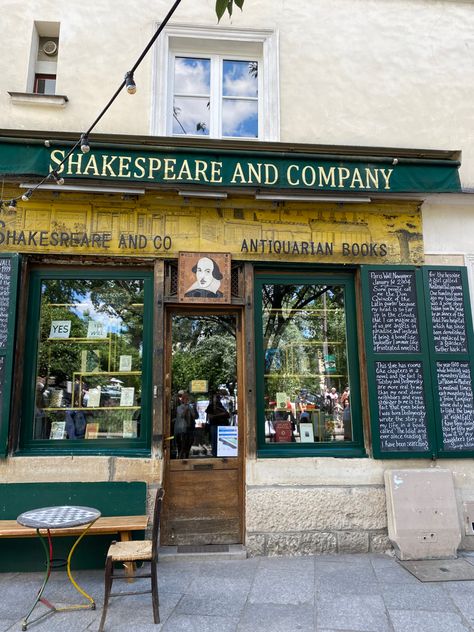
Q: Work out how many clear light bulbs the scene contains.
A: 5